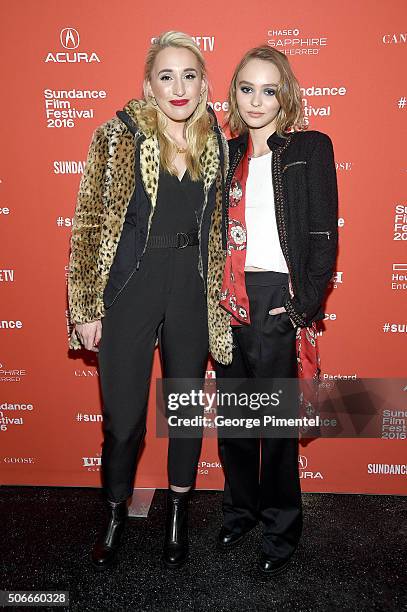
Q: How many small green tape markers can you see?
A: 0